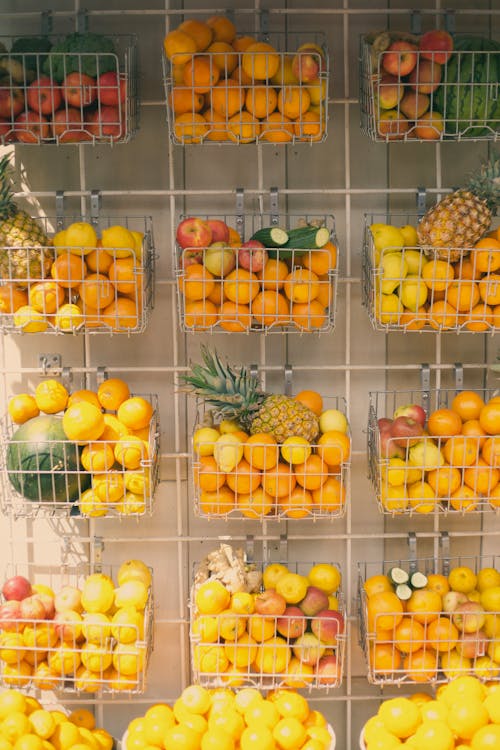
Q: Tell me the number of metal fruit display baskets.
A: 12